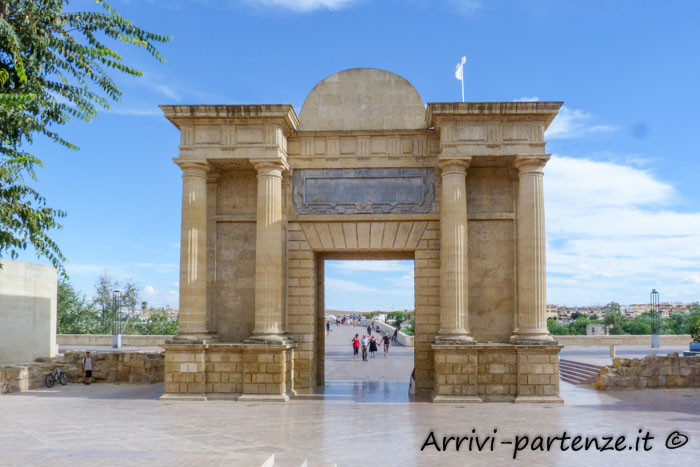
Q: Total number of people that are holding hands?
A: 2